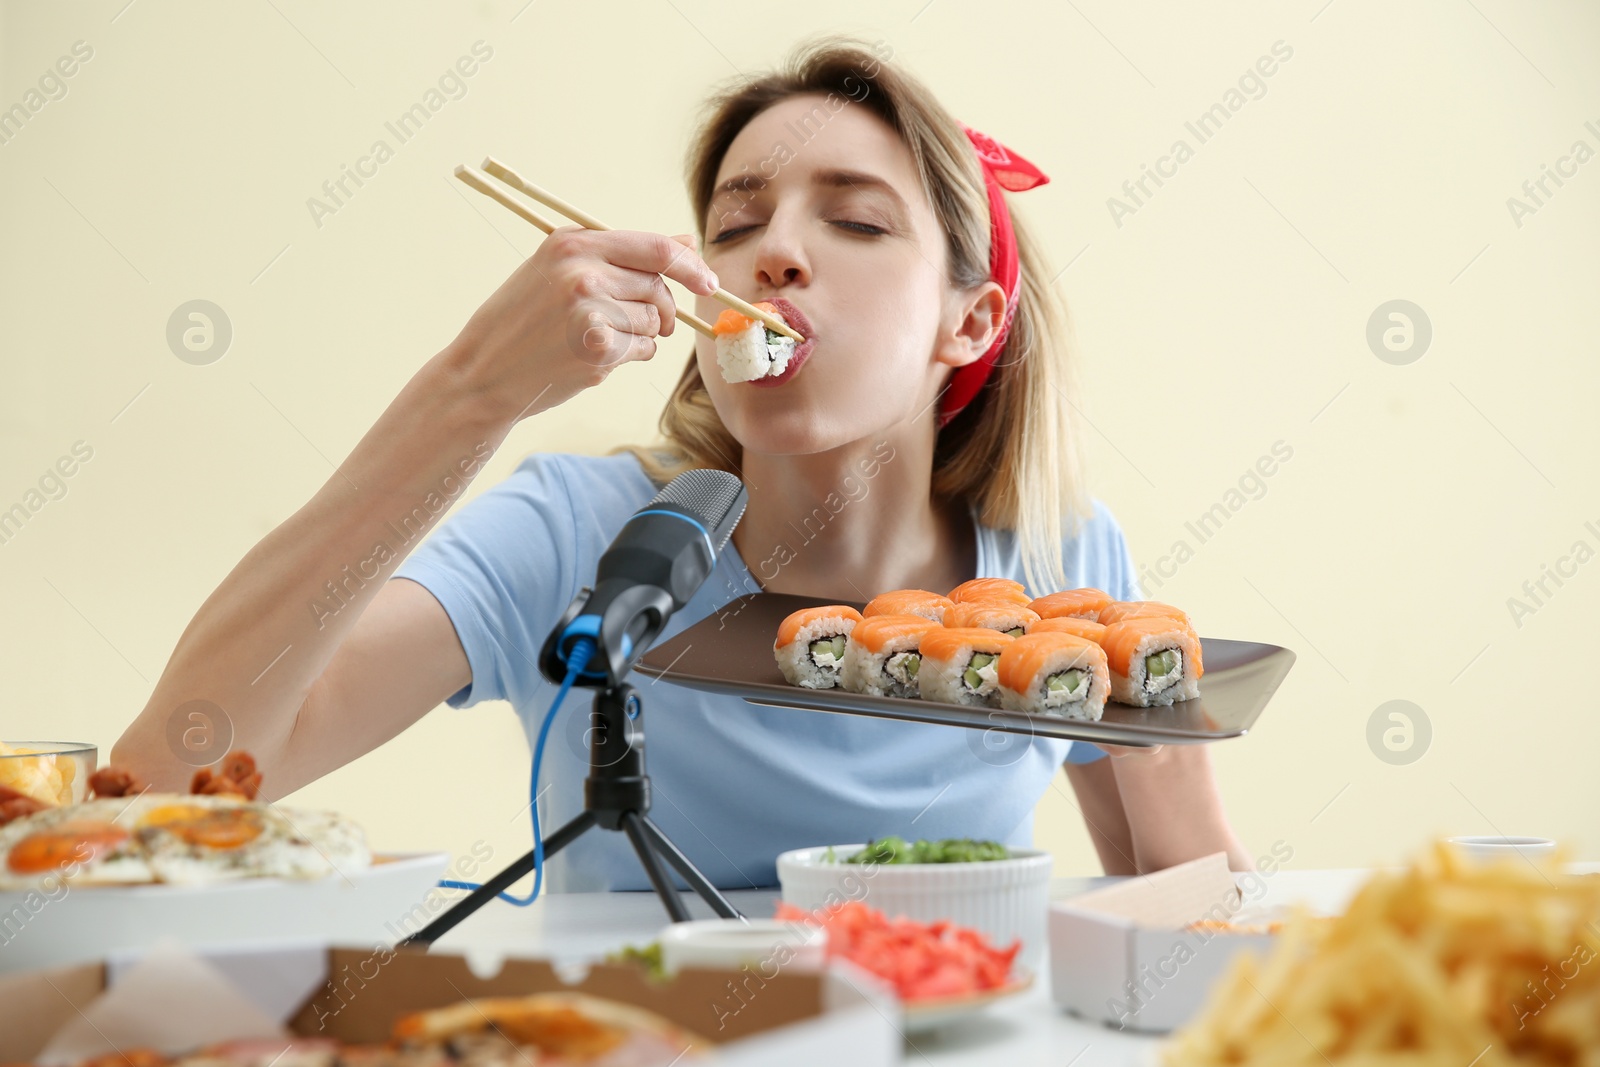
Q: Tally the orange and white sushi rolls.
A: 12